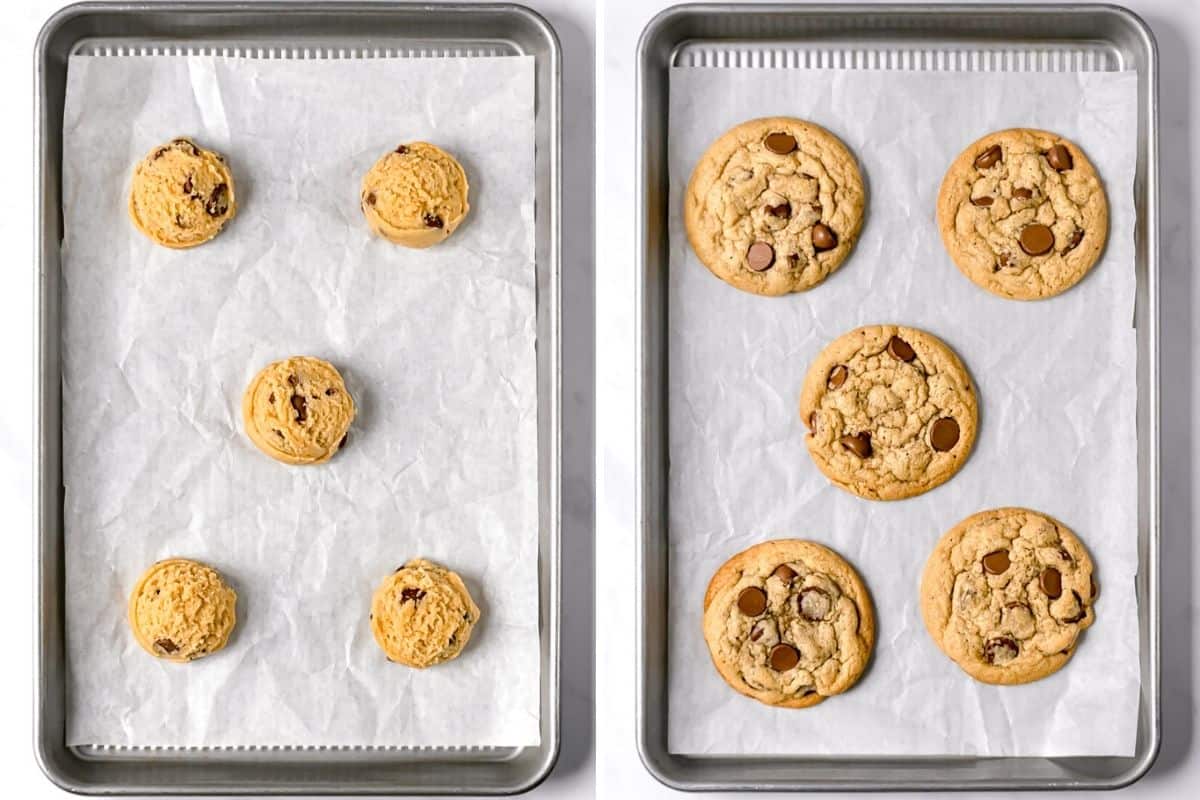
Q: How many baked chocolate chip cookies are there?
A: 5